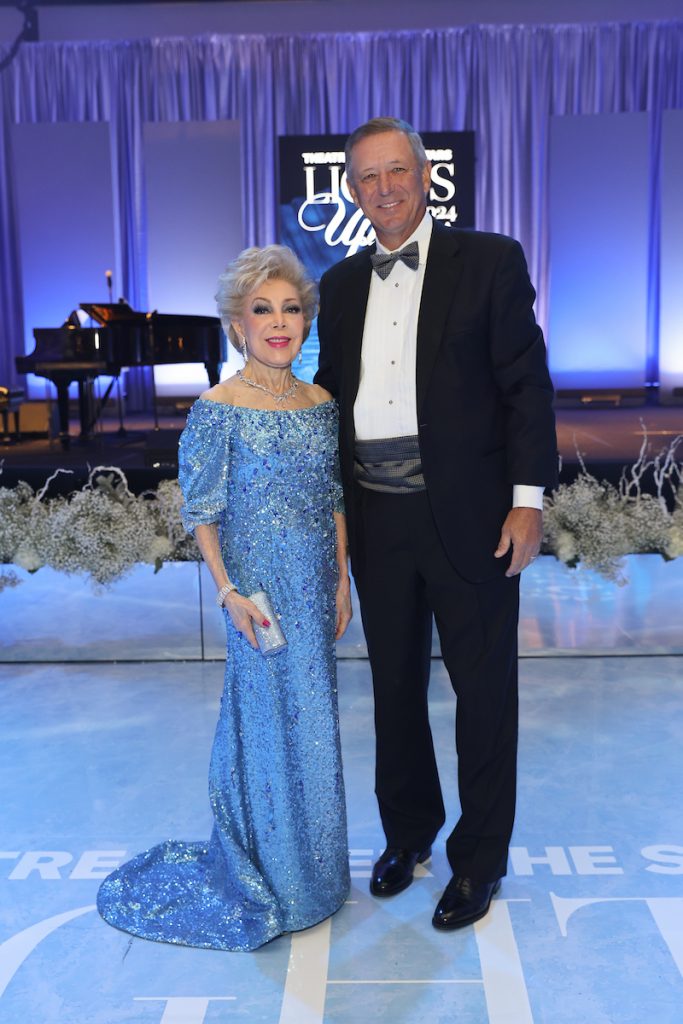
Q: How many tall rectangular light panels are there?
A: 4